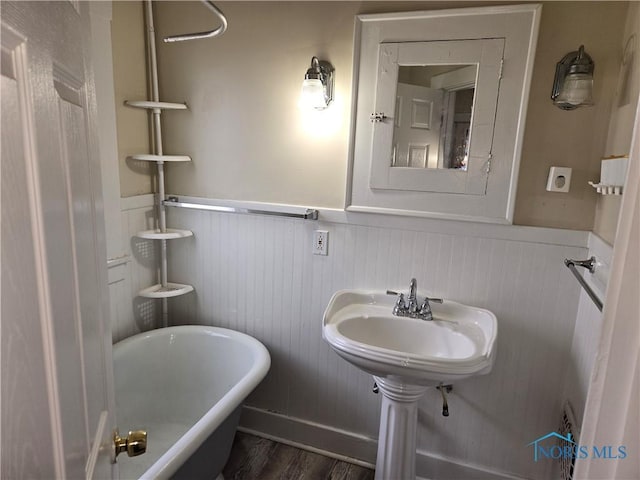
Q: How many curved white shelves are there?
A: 4